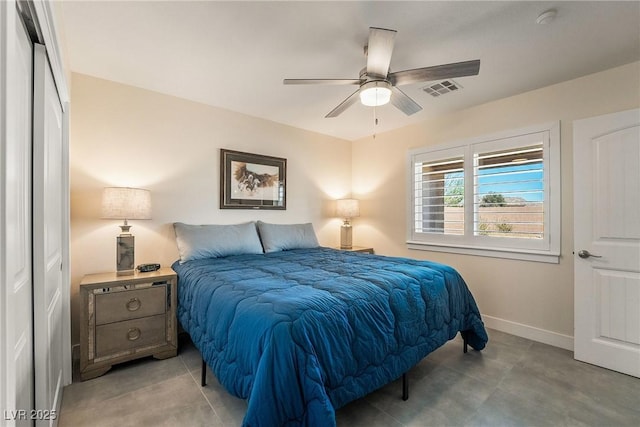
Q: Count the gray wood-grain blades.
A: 5